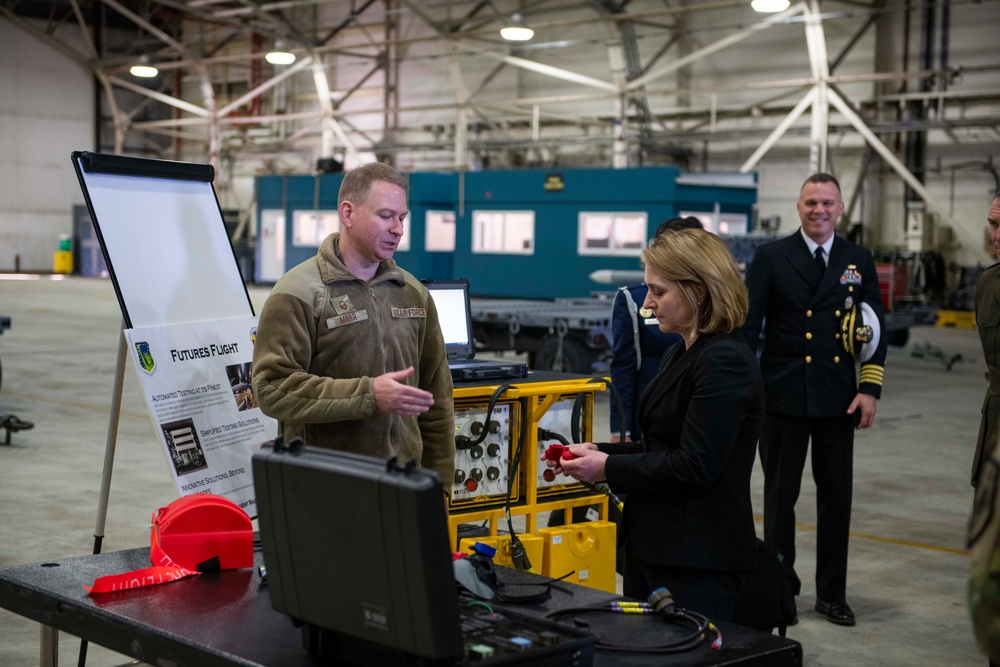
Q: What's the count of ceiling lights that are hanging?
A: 4